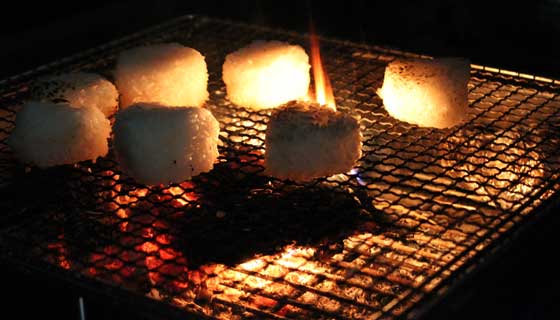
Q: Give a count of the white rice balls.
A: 7